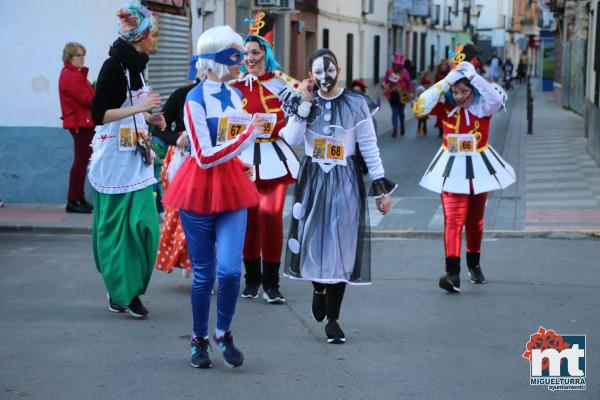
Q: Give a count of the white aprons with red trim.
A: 1